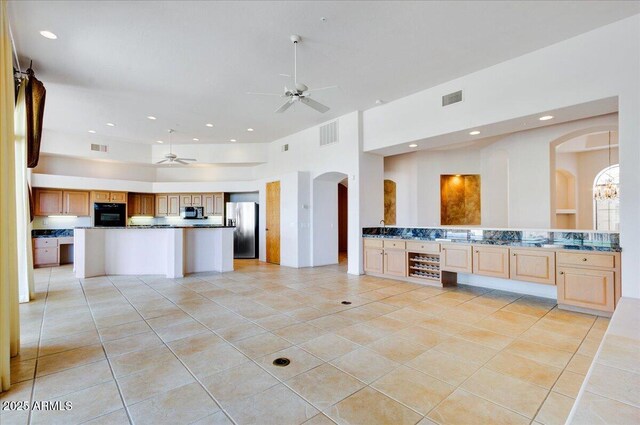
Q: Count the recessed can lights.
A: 12